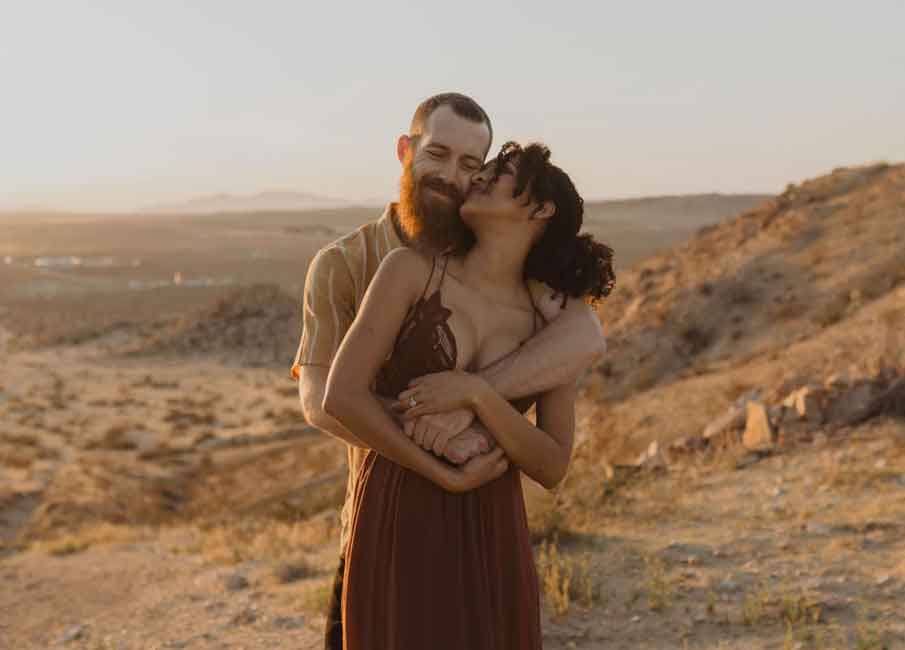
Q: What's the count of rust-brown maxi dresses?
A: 1